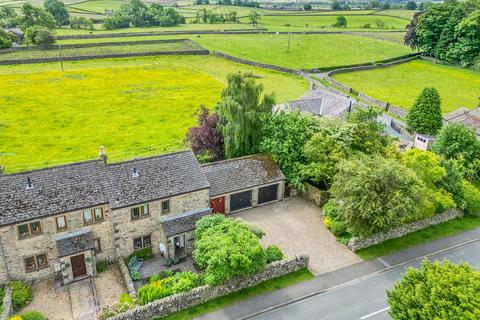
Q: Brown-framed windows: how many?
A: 5